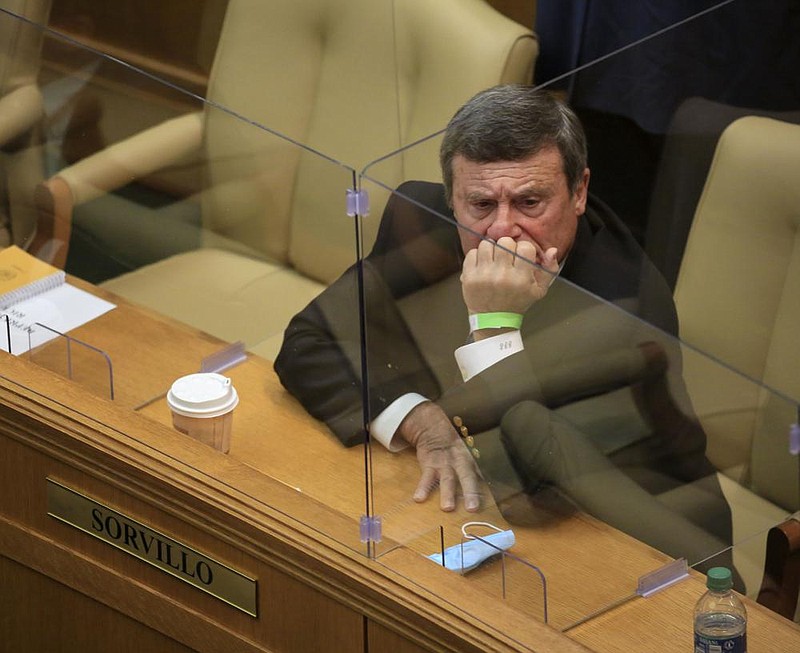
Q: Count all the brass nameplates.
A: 1